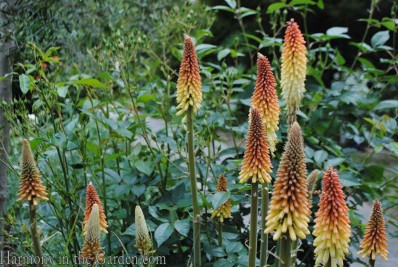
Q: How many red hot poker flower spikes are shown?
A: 13